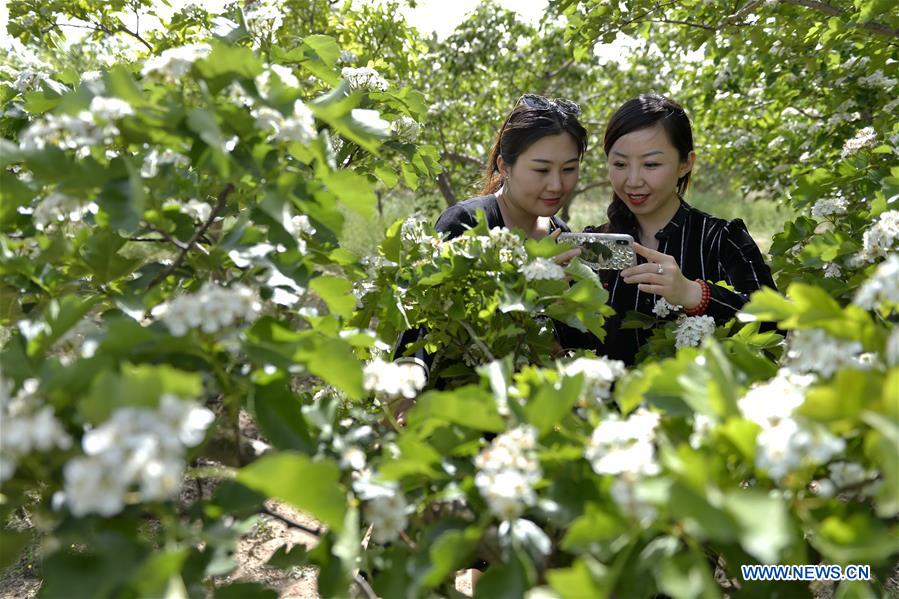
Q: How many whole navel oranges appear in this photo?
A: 0